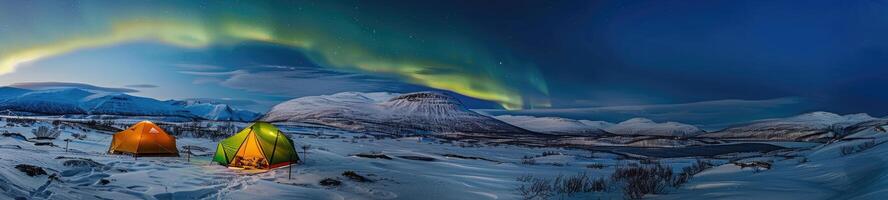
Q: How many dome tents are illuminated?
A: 2